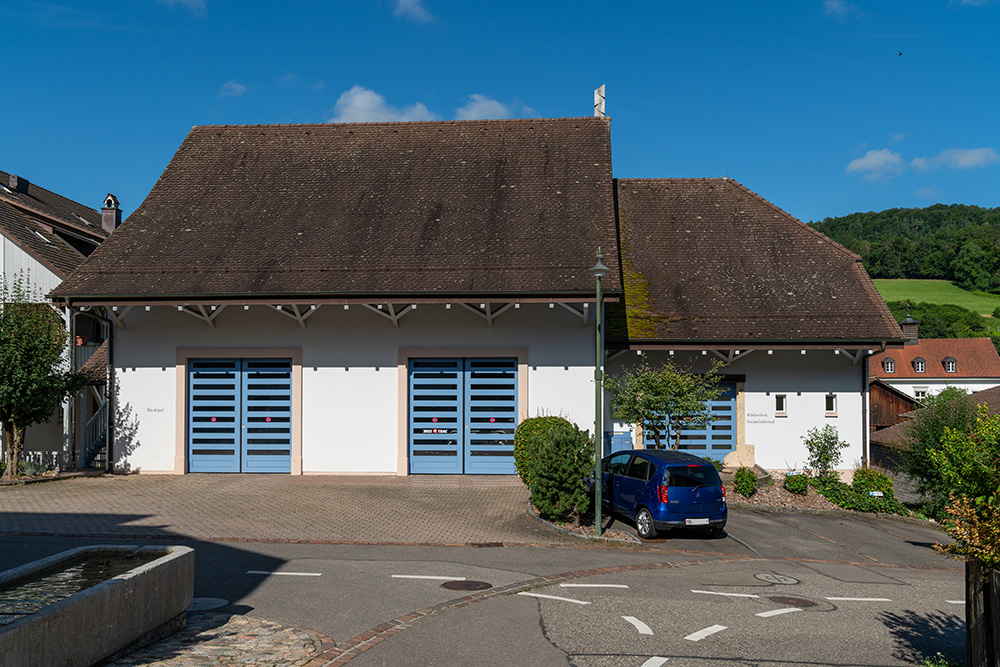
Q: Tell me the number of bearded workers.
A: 0